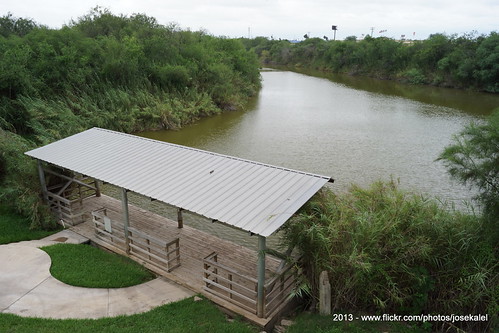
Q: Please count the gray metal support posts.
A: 3